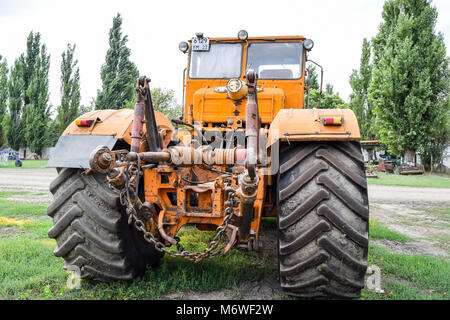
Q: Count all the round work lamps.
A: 3